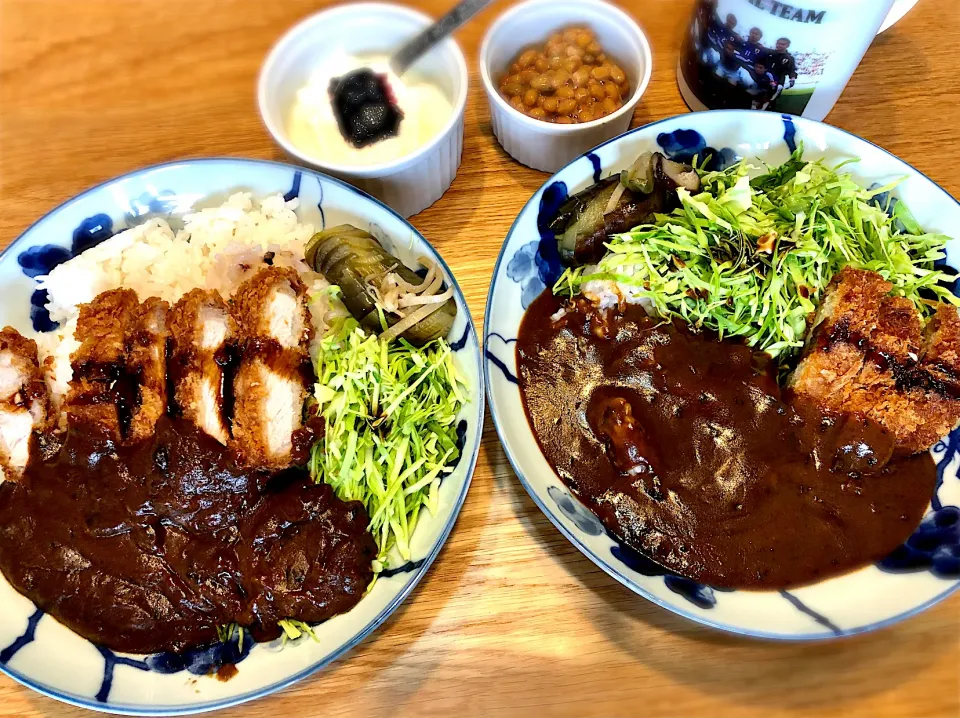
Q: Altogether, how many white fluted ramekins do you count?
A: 2